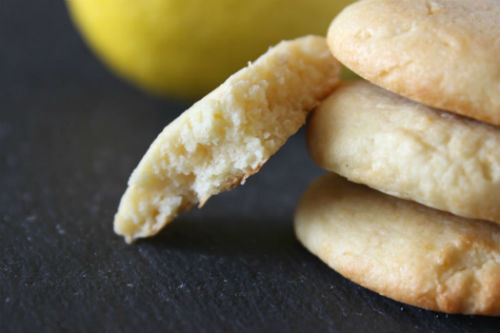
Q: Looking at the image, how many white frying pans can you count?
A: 0